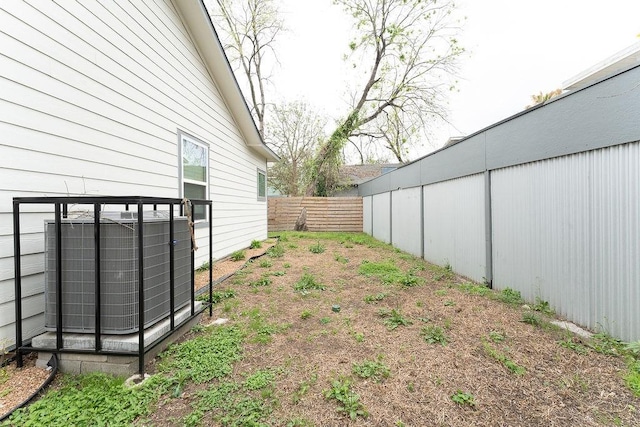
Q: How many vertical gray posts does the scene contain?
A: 4